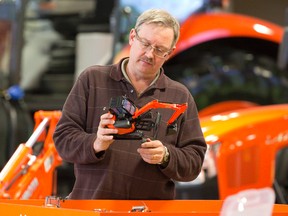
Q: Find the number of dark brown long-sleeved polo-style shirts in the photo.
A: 1